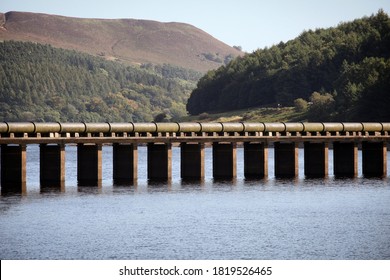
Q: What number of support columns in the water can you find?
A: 12